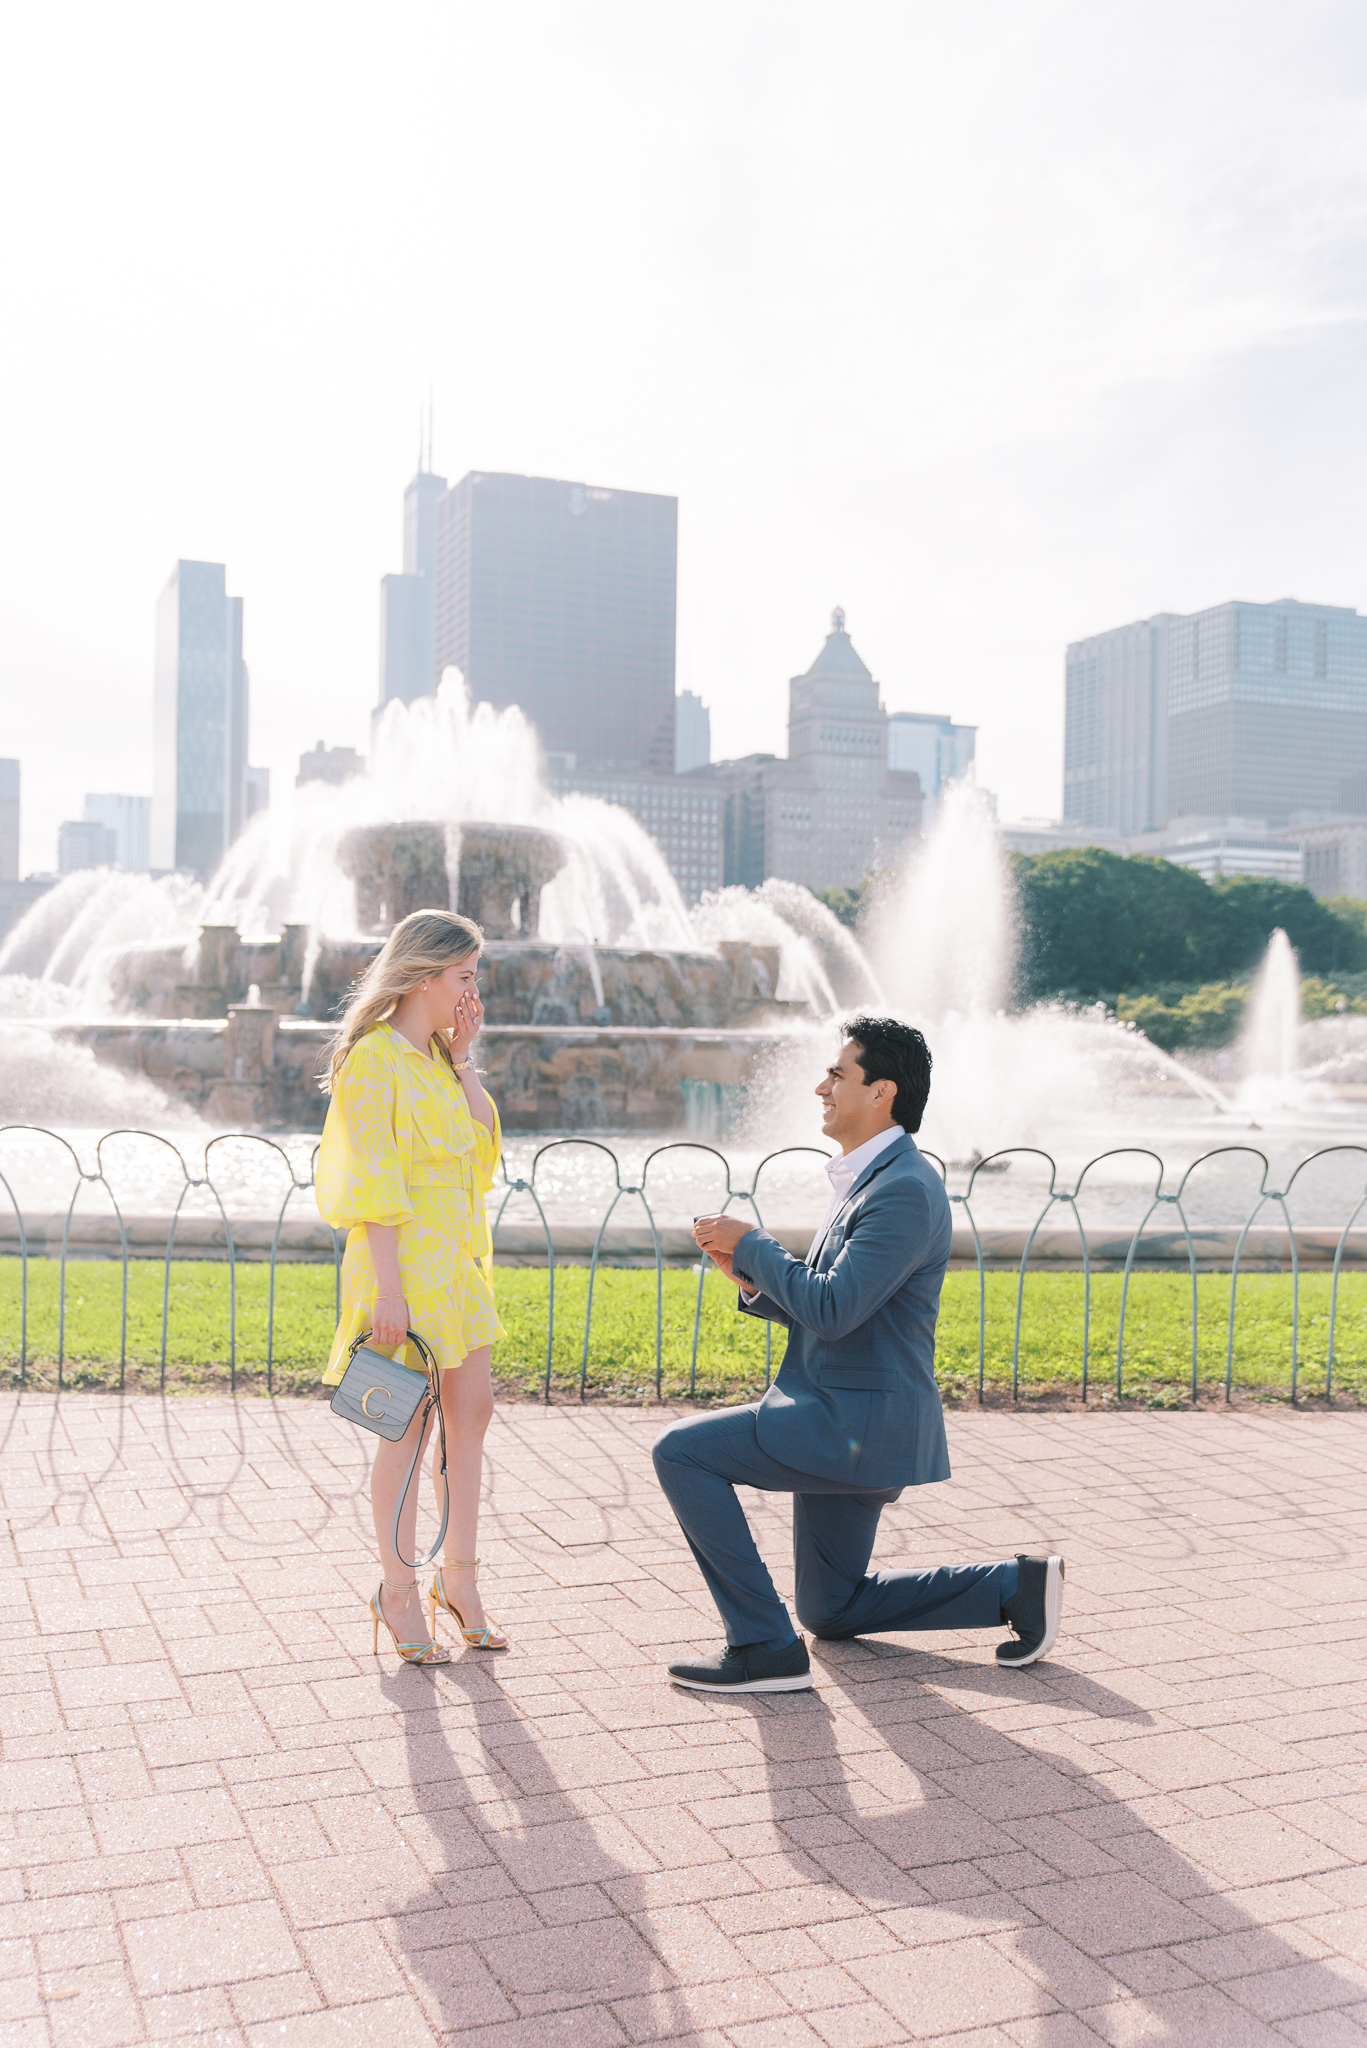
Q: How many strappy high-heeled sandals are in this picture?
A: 2